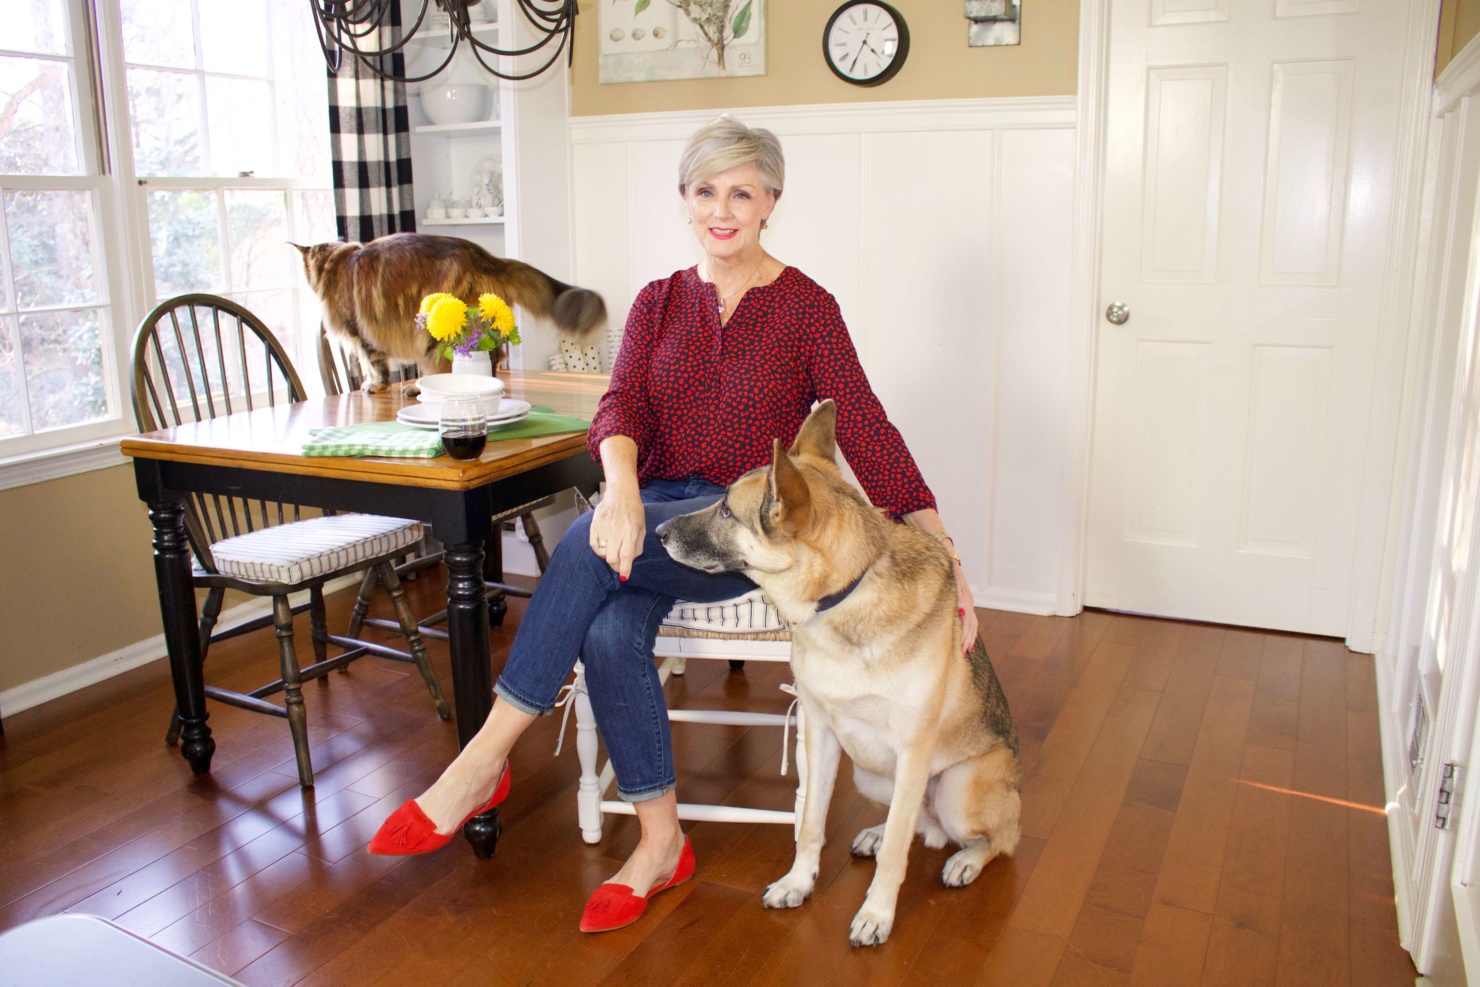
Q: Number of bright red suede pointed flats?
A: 2